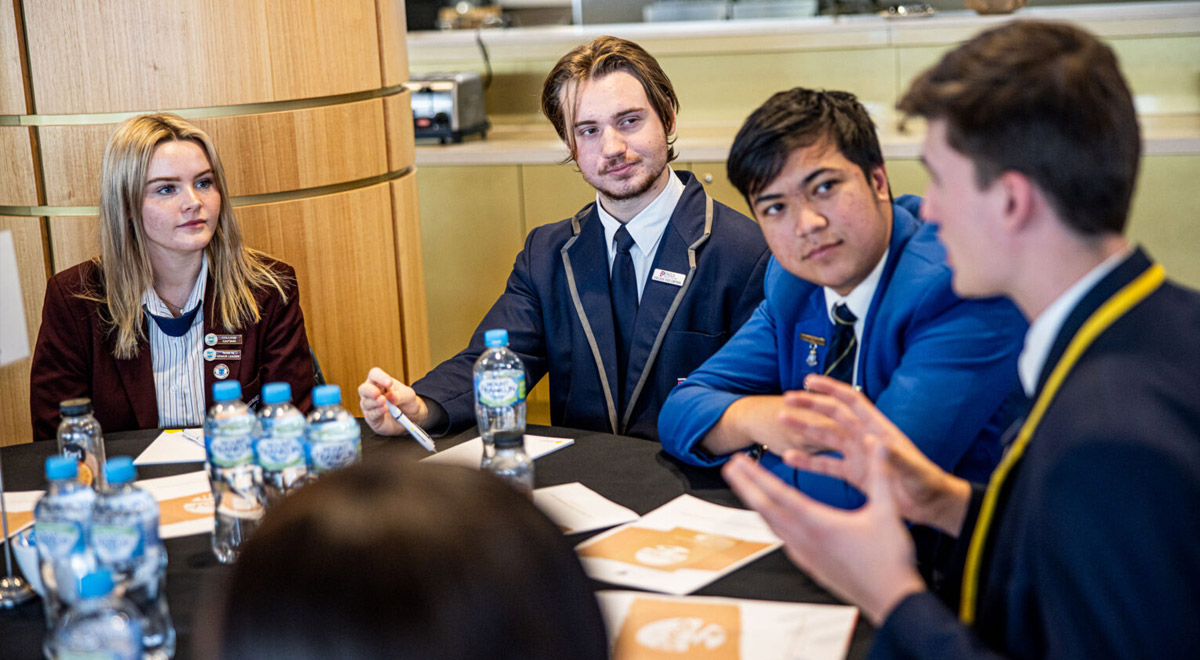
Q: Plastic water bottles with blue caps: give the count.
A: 7